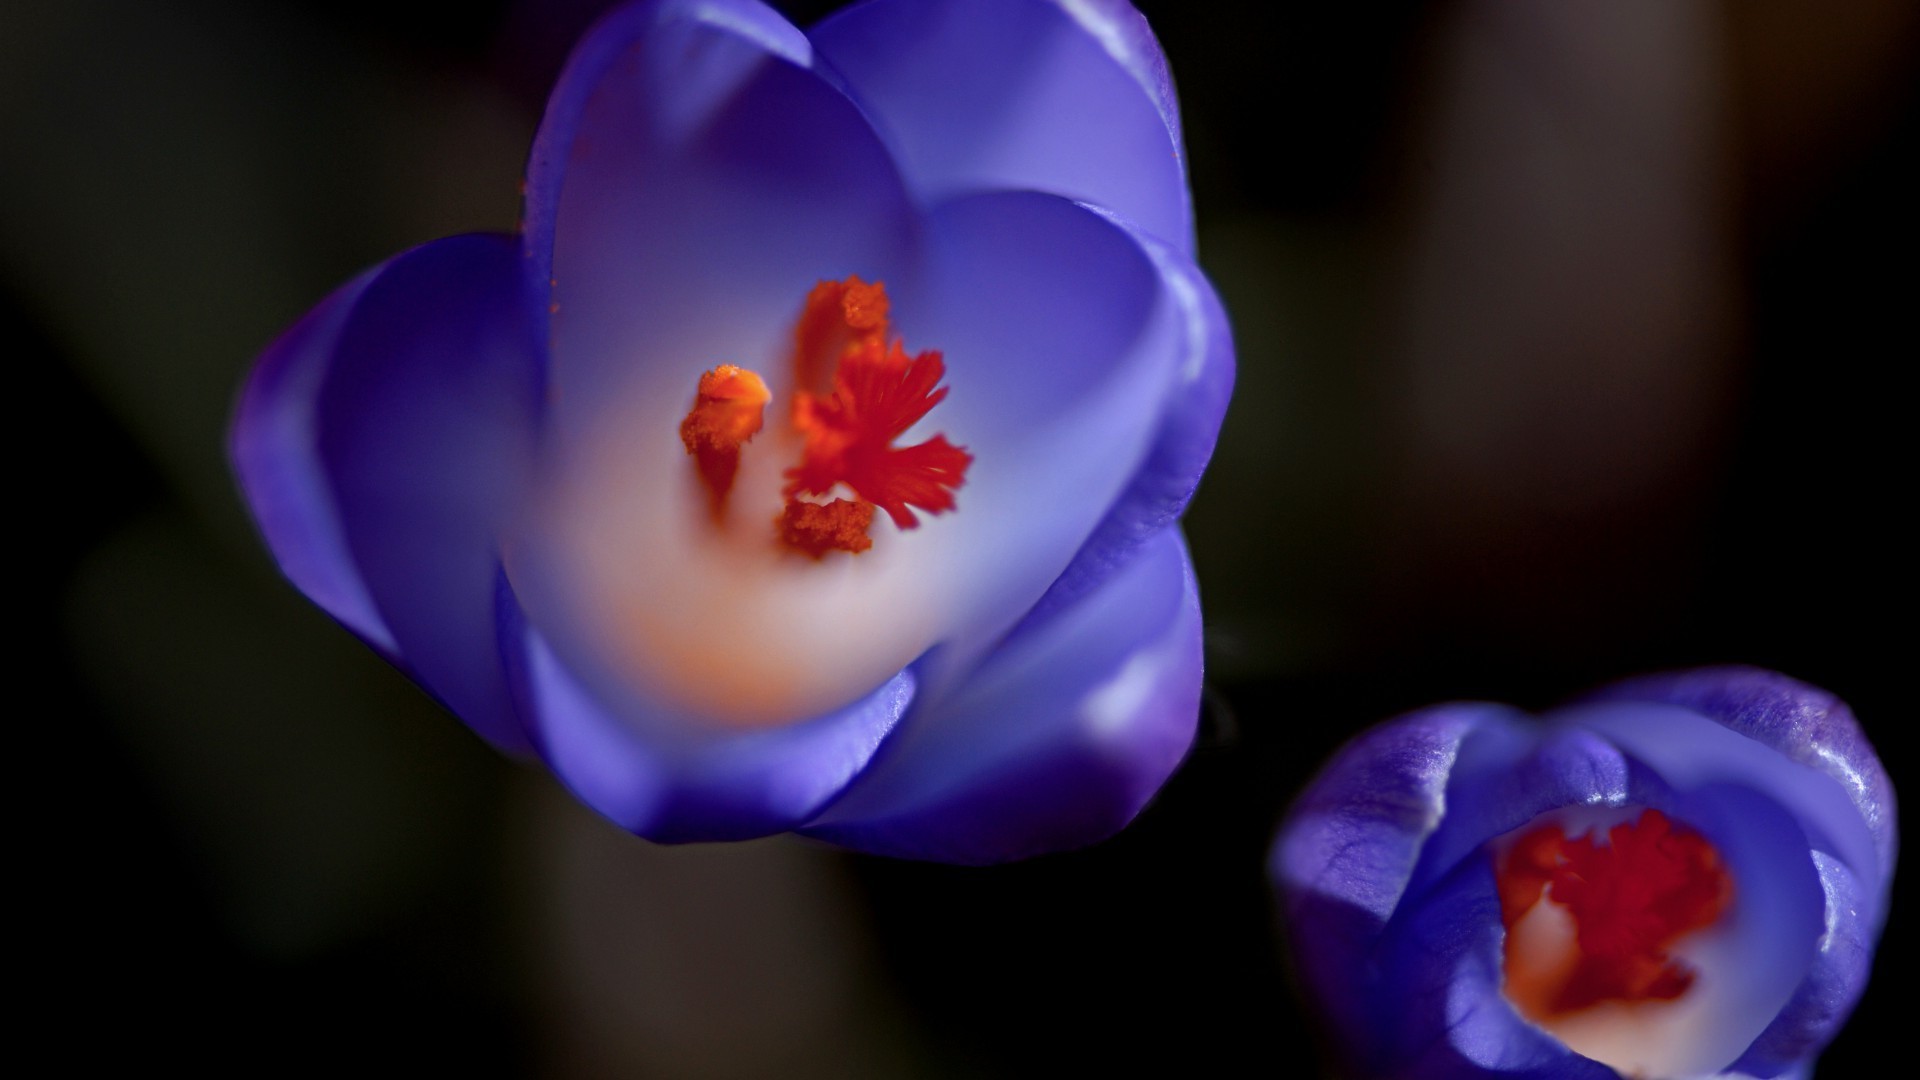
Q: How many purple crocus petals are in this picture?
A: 12